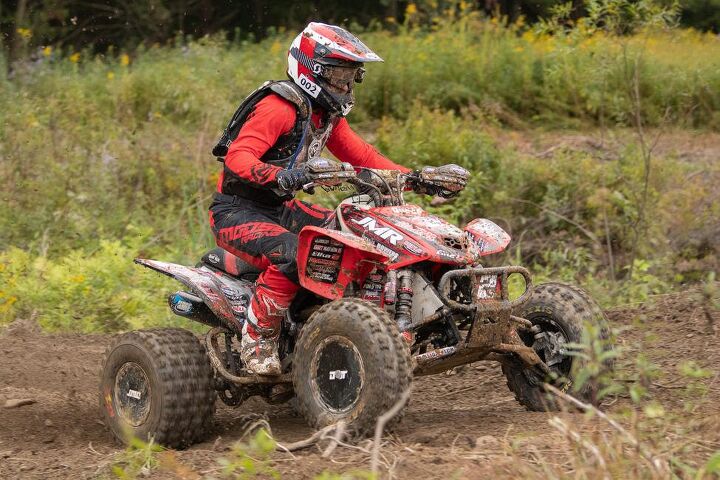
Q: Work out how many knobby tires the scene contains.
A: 3